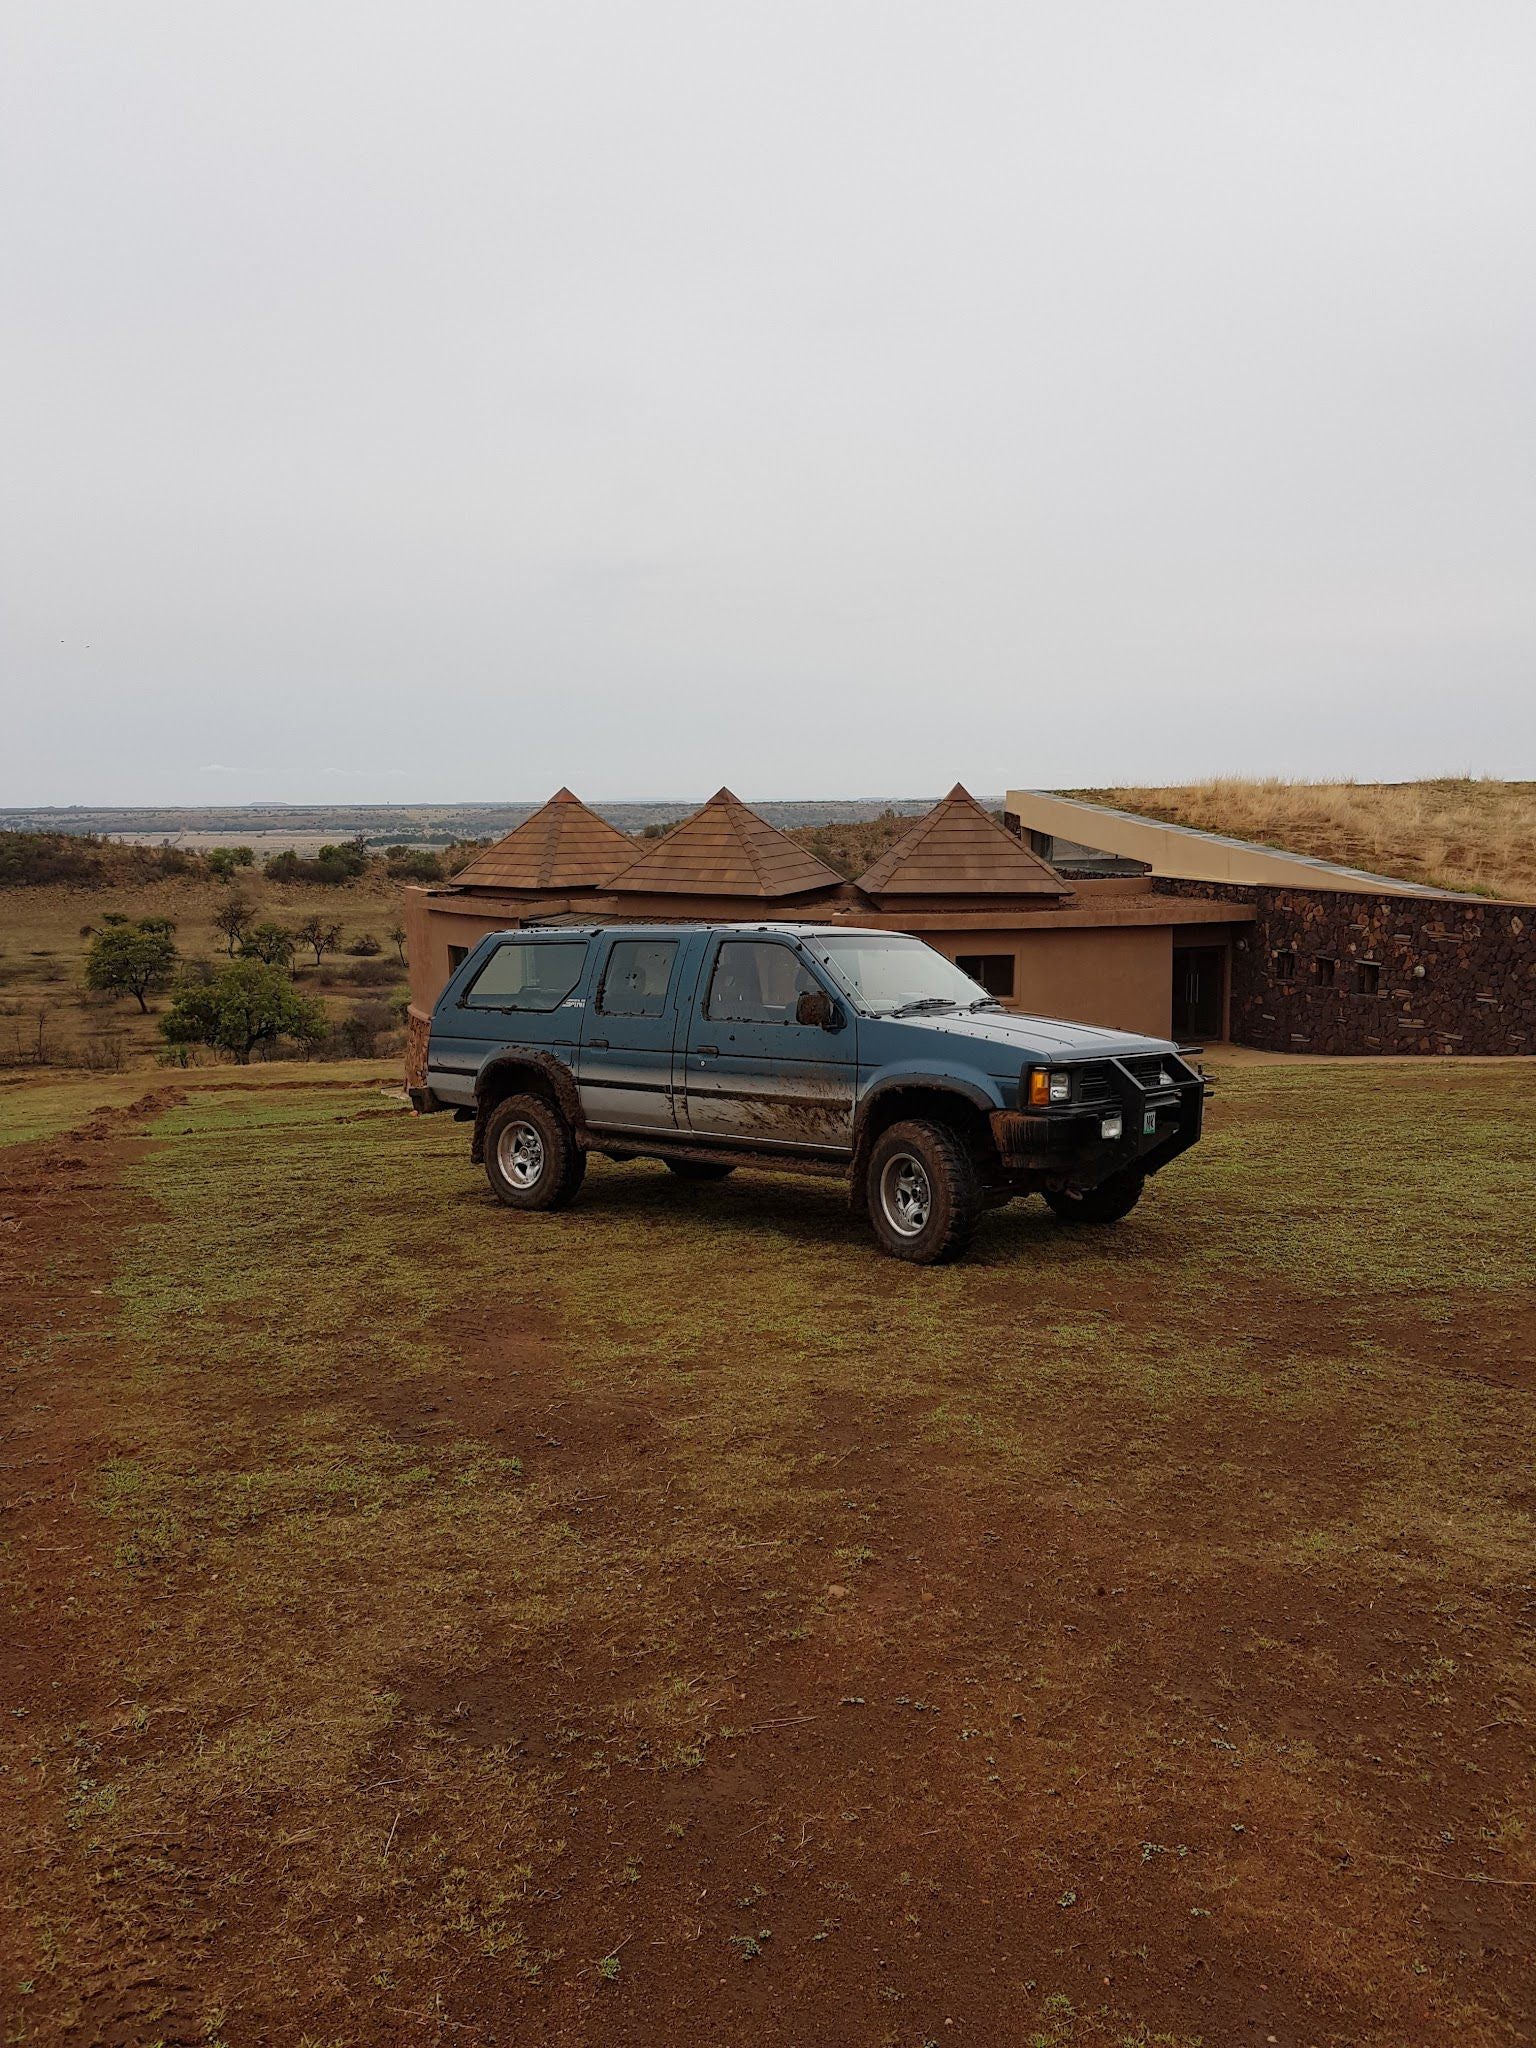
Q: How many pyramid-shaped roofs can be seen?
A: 3